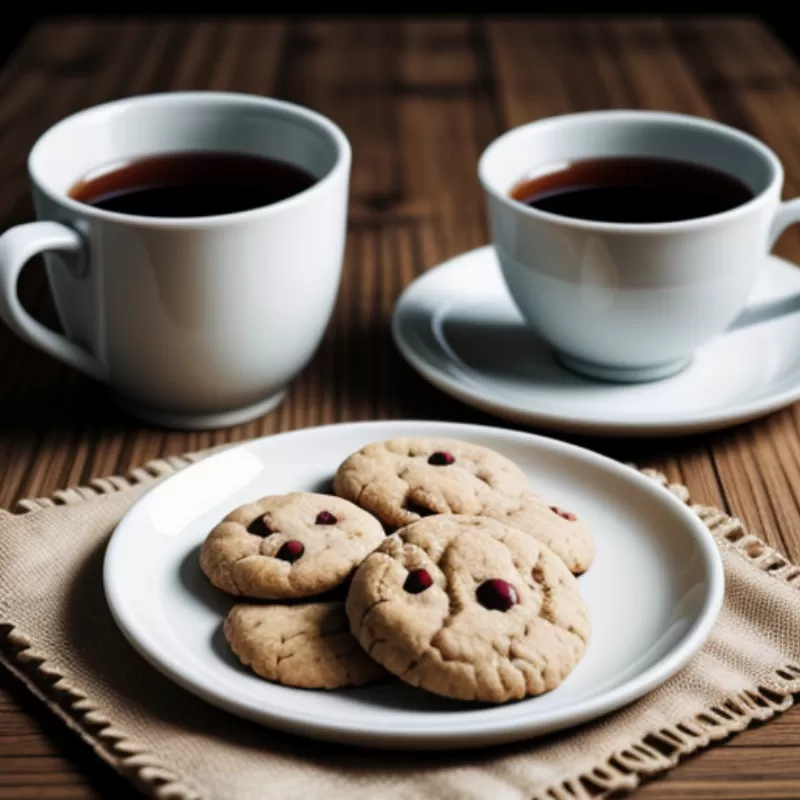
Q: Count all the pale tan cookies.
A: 5